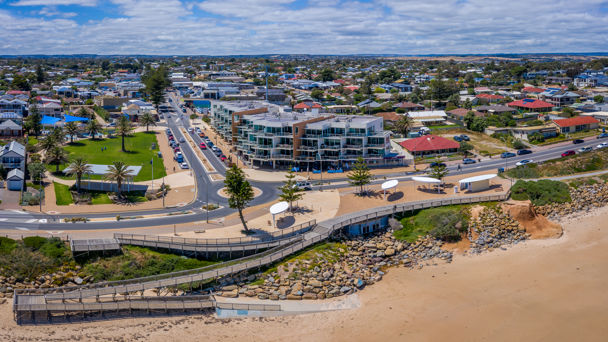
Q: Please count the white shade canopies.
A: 4